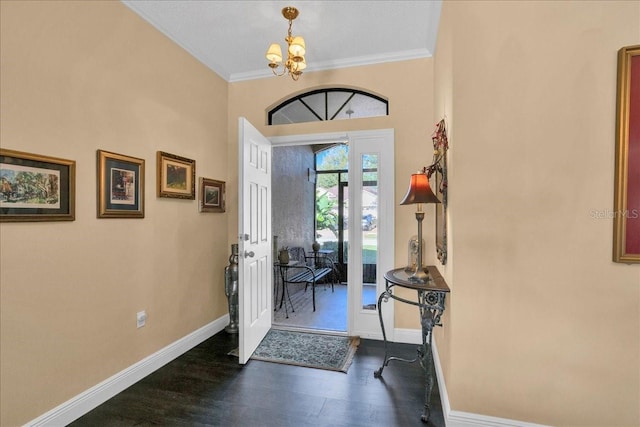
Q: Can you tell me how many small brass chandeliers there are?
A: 1